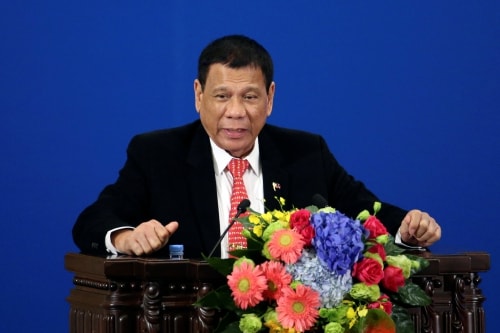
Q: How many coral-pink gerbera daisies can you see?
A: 4